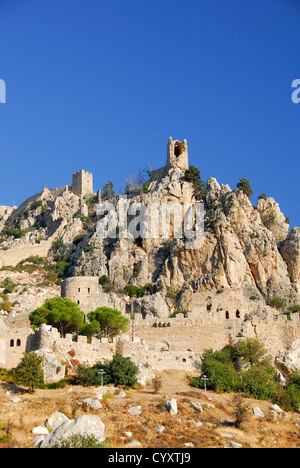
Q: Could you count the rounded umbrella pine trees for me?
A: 2